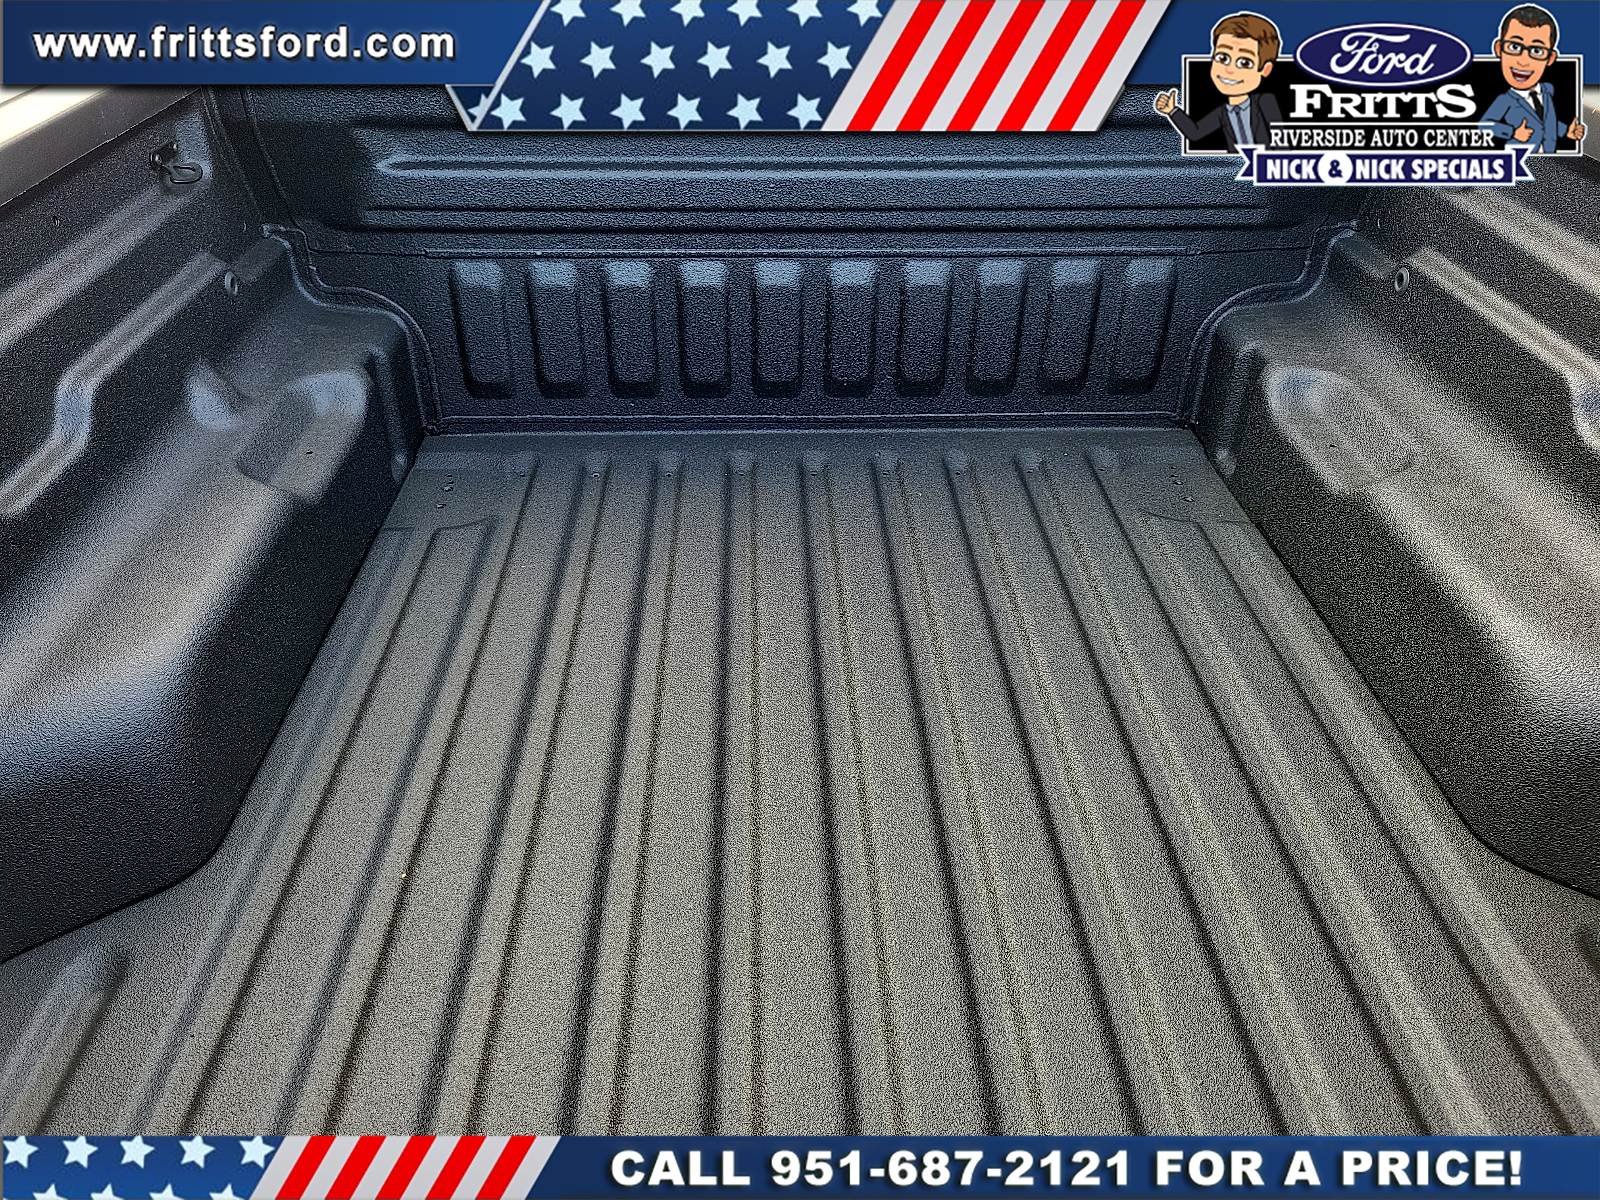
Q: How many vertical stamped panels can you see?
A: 10